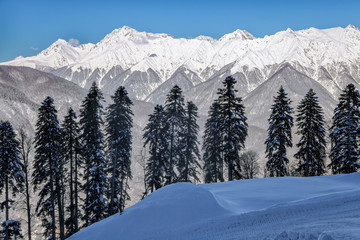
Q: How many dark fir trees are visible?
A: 13